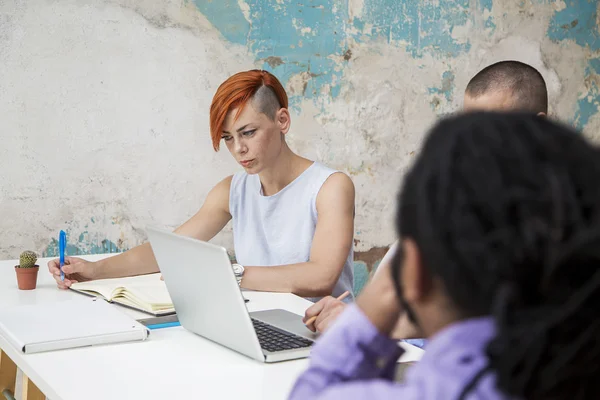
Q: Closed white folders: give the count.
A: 1